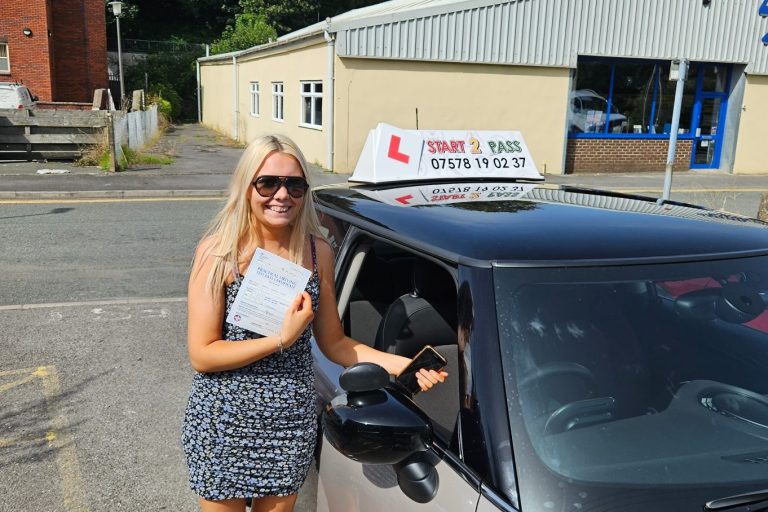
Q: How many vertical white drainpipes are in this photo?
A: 3